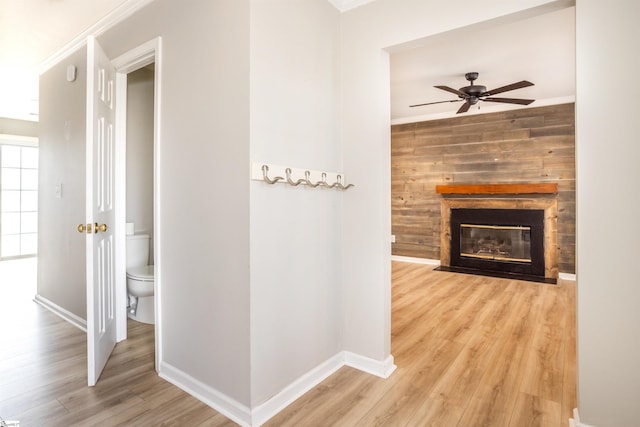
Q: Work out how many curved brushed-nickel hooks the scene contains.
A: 5